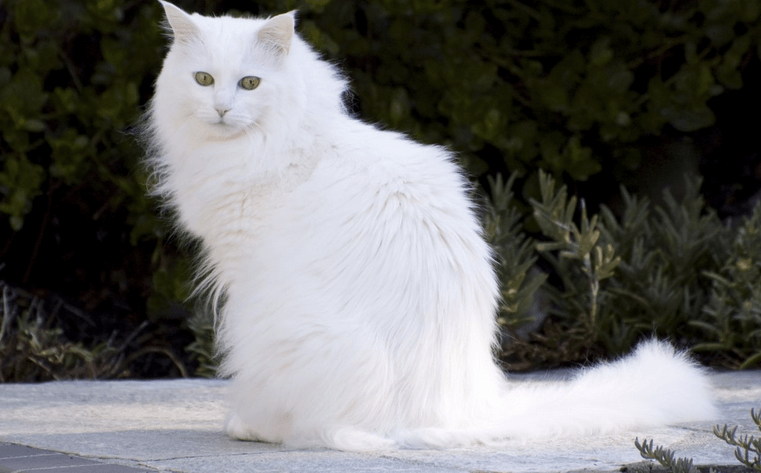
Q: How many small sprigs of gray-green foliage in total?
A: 2